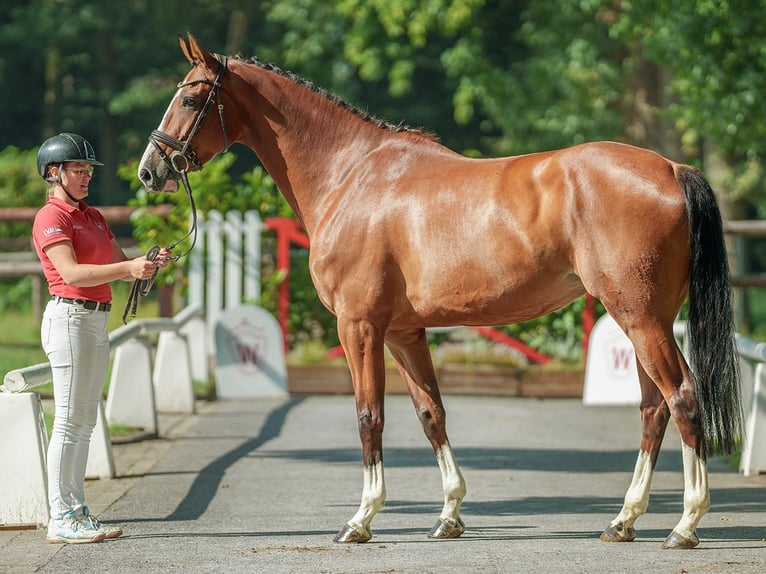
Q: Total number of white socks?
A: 4